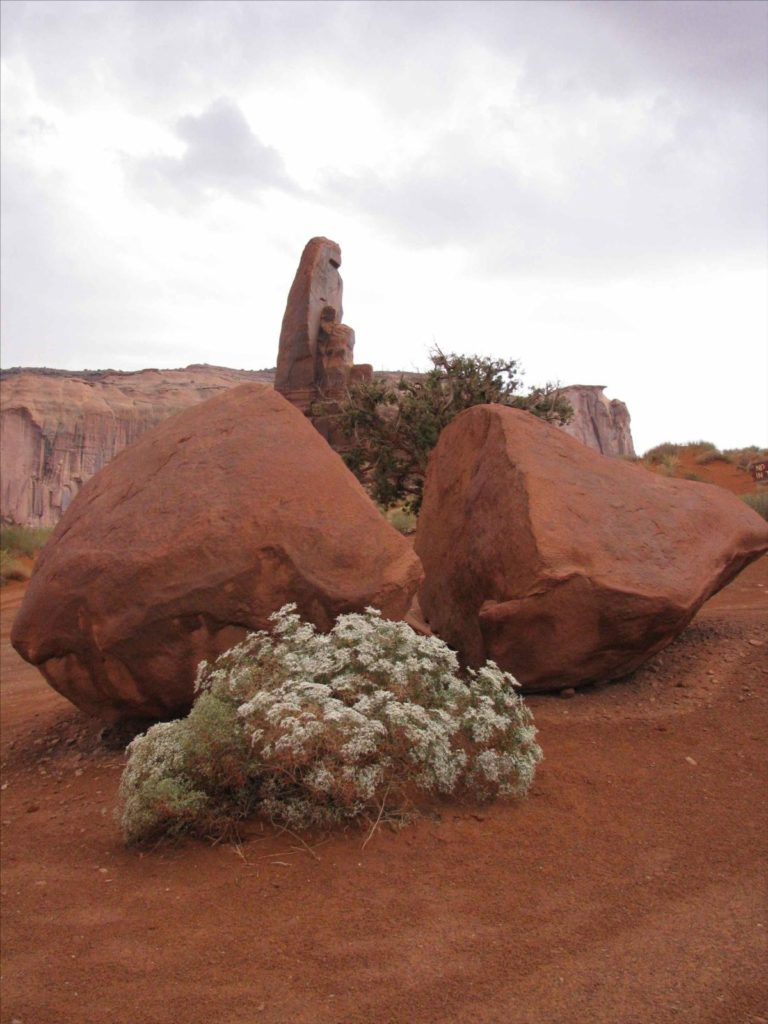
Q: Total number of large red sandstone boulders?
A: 2